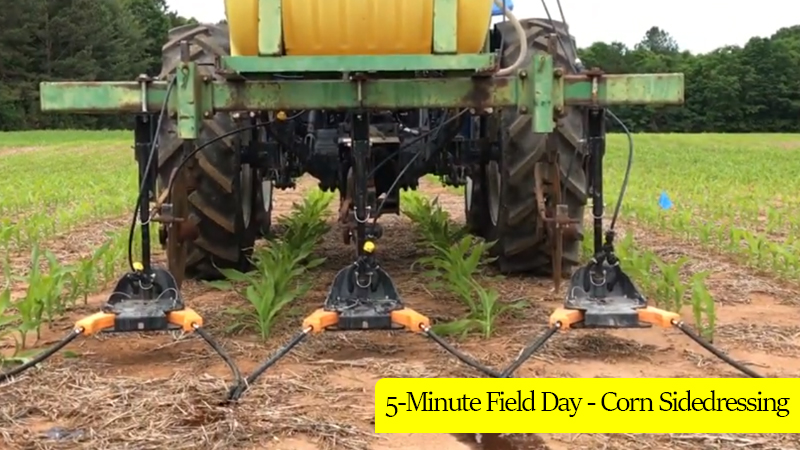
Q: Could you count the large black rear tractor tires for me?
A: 2